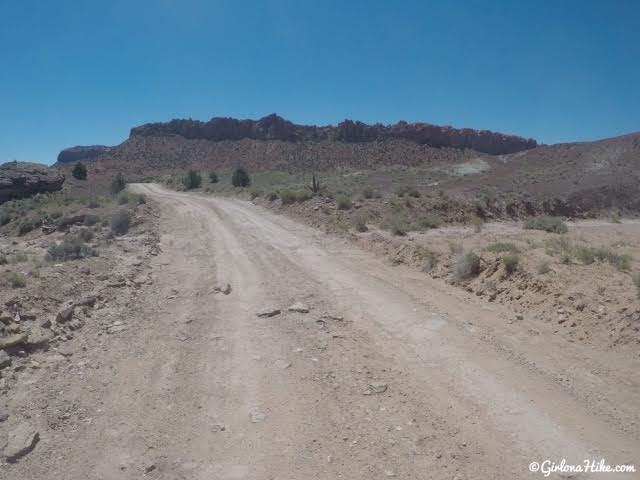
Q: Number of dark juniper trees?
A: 5